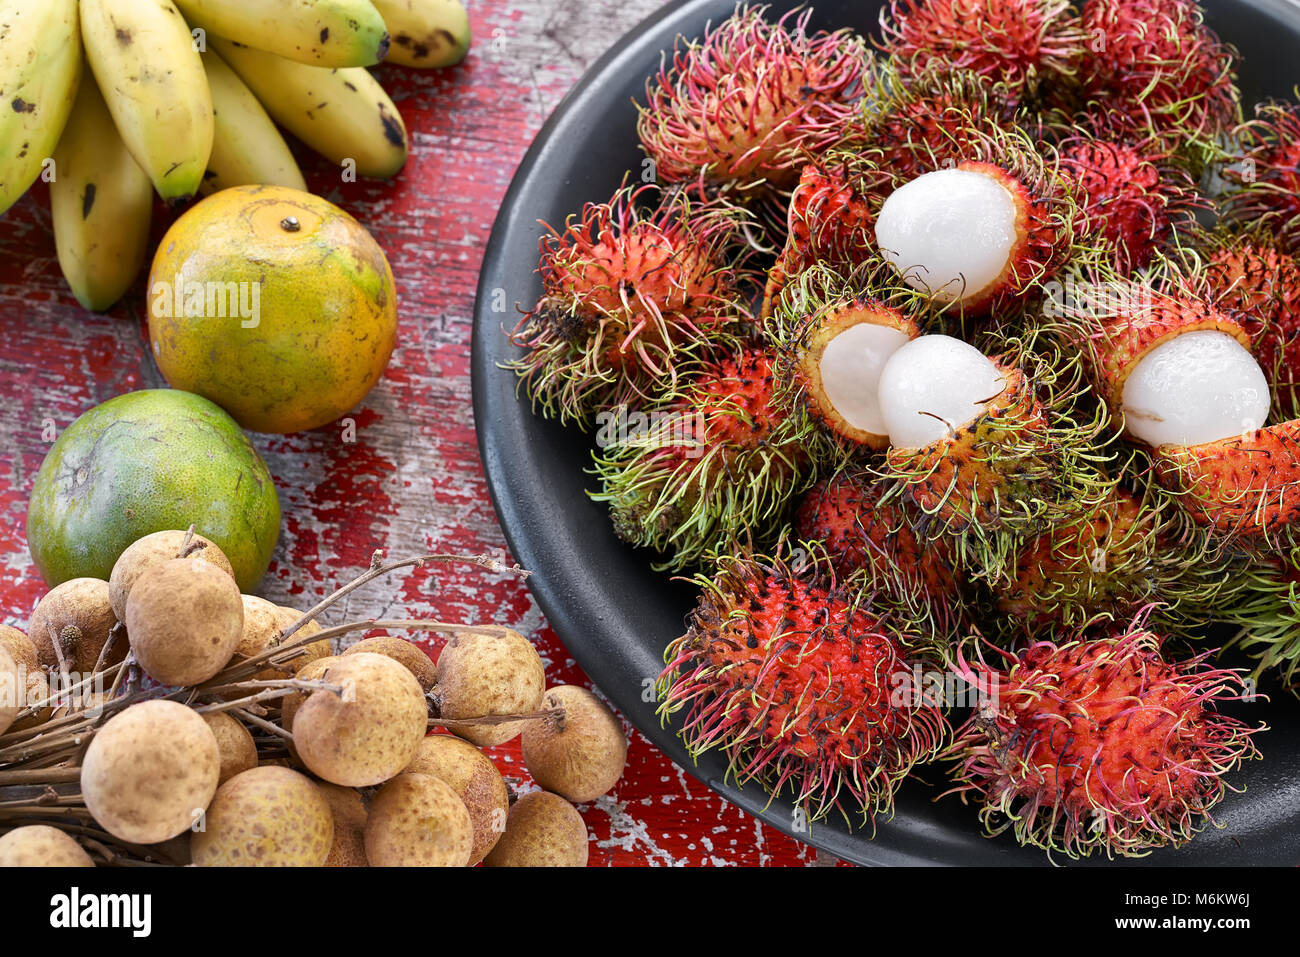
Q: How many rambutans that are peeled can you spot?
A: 3